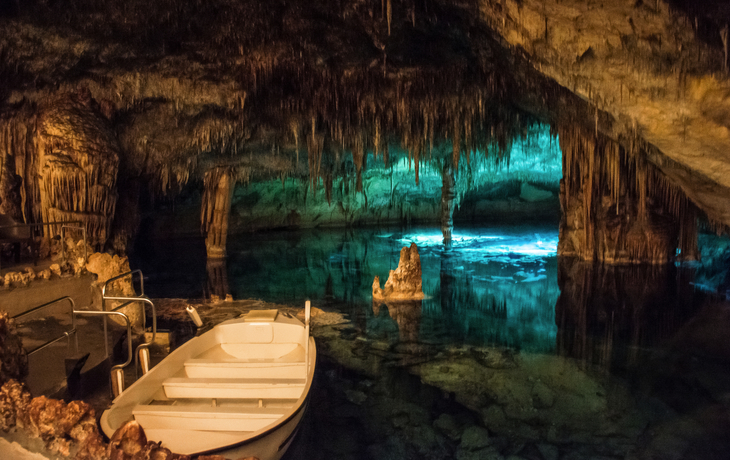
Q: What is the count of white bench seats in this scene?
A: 3